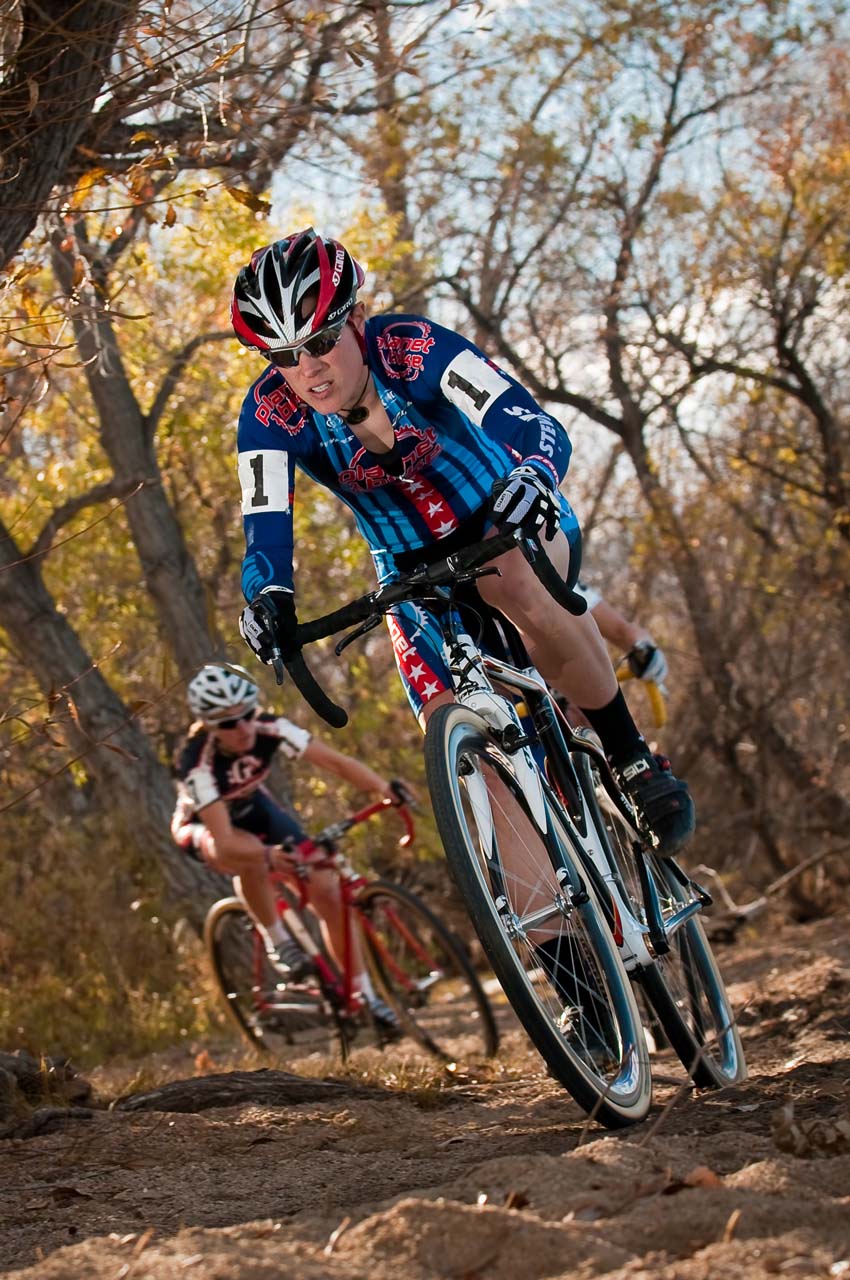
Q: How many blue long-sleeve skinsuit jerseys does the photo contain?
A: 1